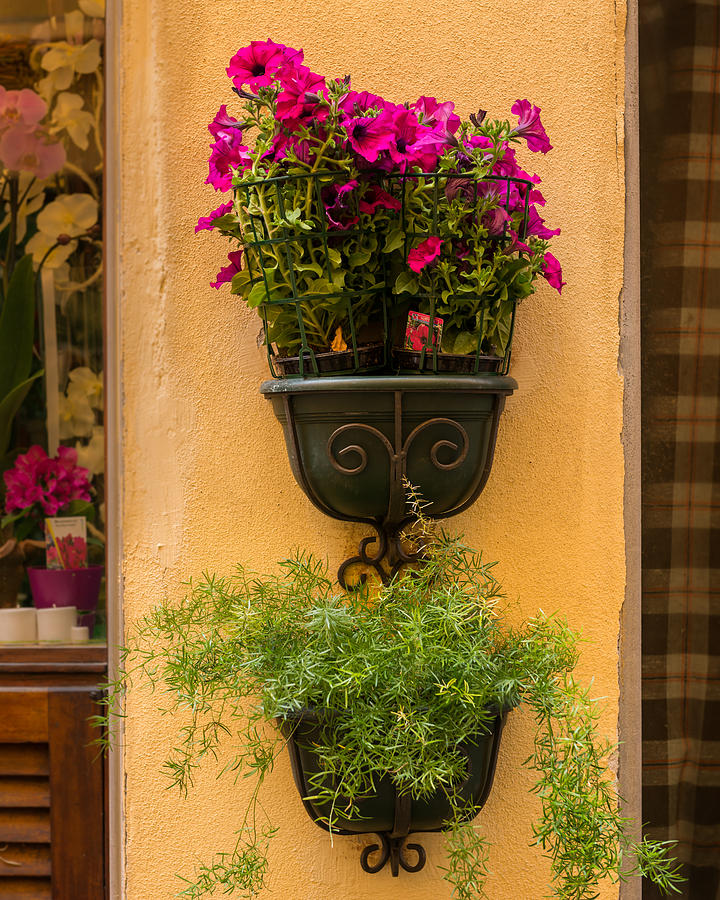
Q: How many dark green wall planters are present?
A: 2